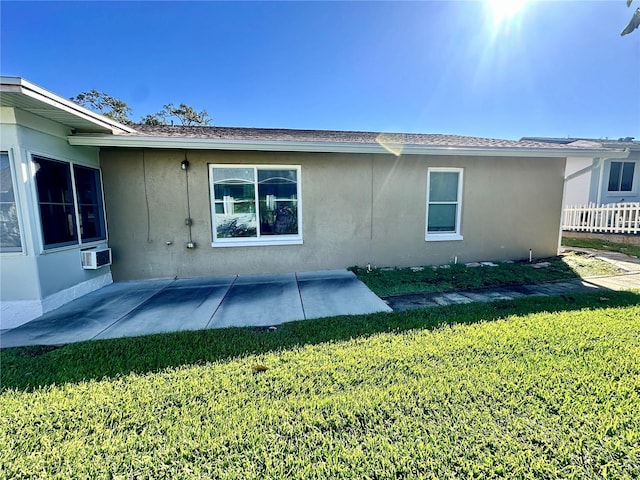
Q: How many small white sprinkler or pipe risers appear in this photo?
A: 3